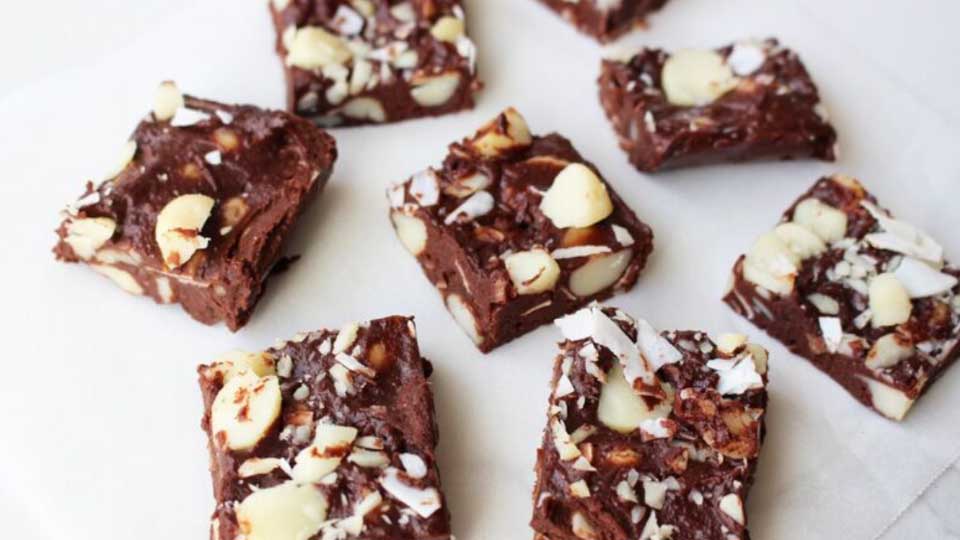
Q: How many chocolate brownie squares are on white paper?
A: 8